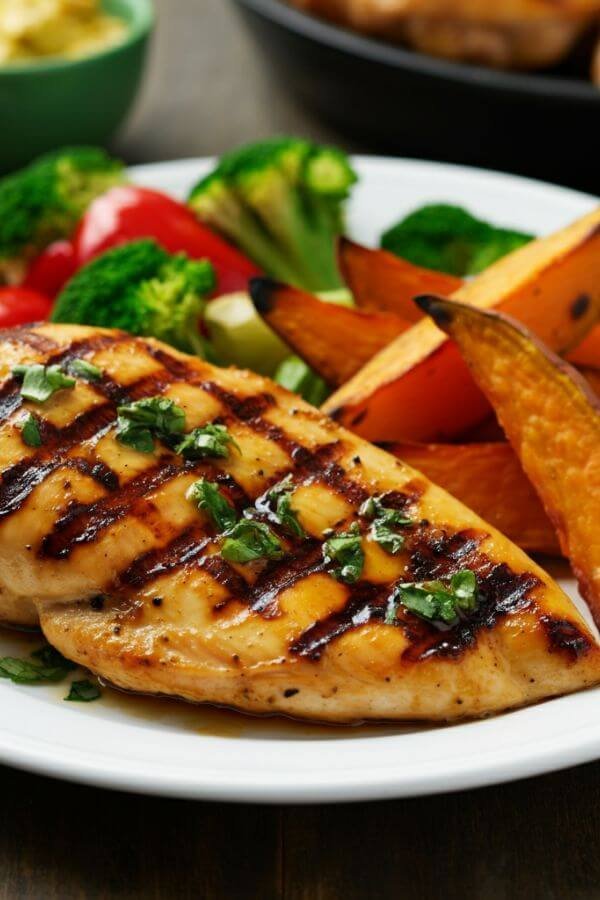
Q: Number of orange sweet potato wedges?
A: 5